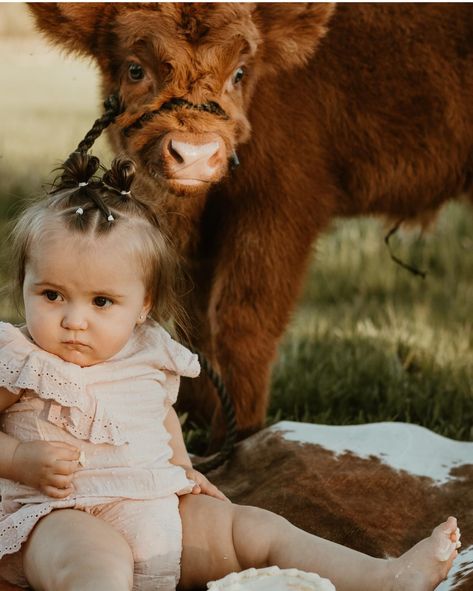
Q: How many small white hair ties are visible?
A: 4